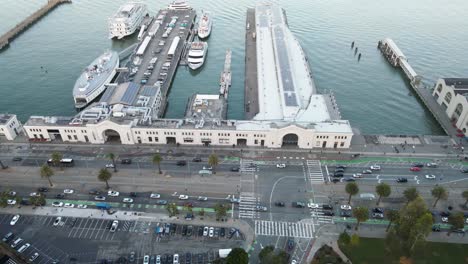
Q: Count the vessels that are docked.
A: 5